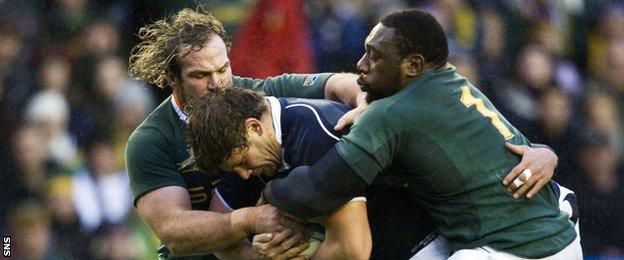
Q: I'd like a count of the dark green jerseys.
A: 2